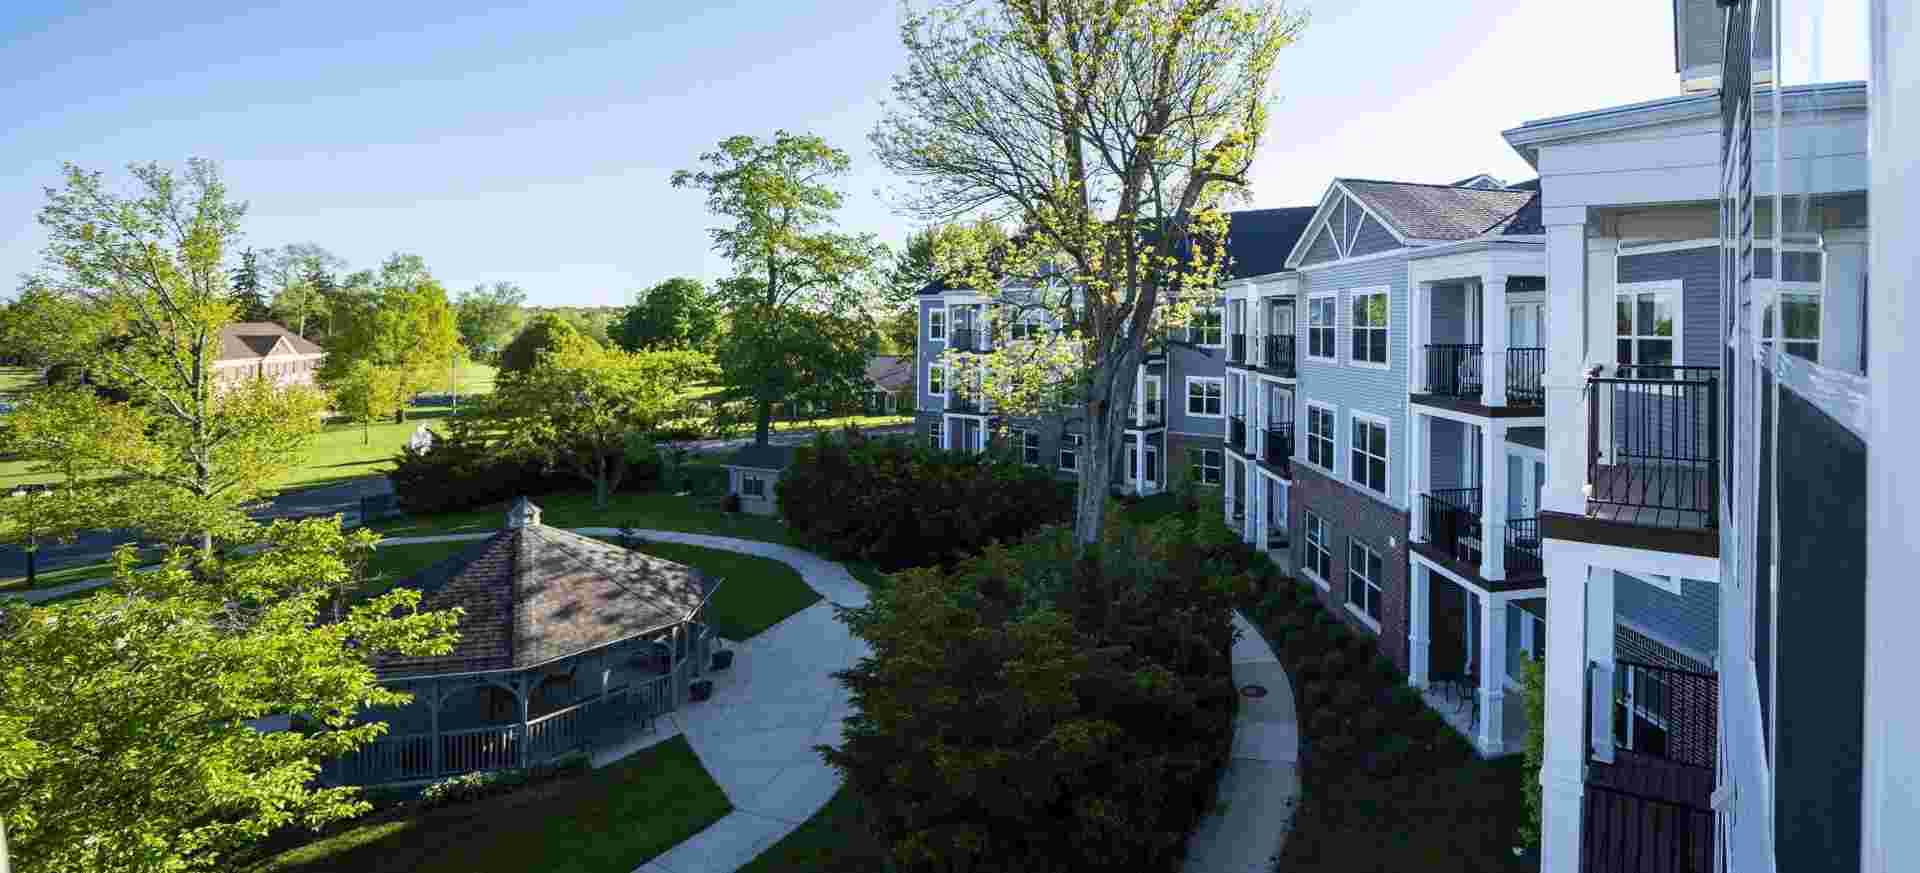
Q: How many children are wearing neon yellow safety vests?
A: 0